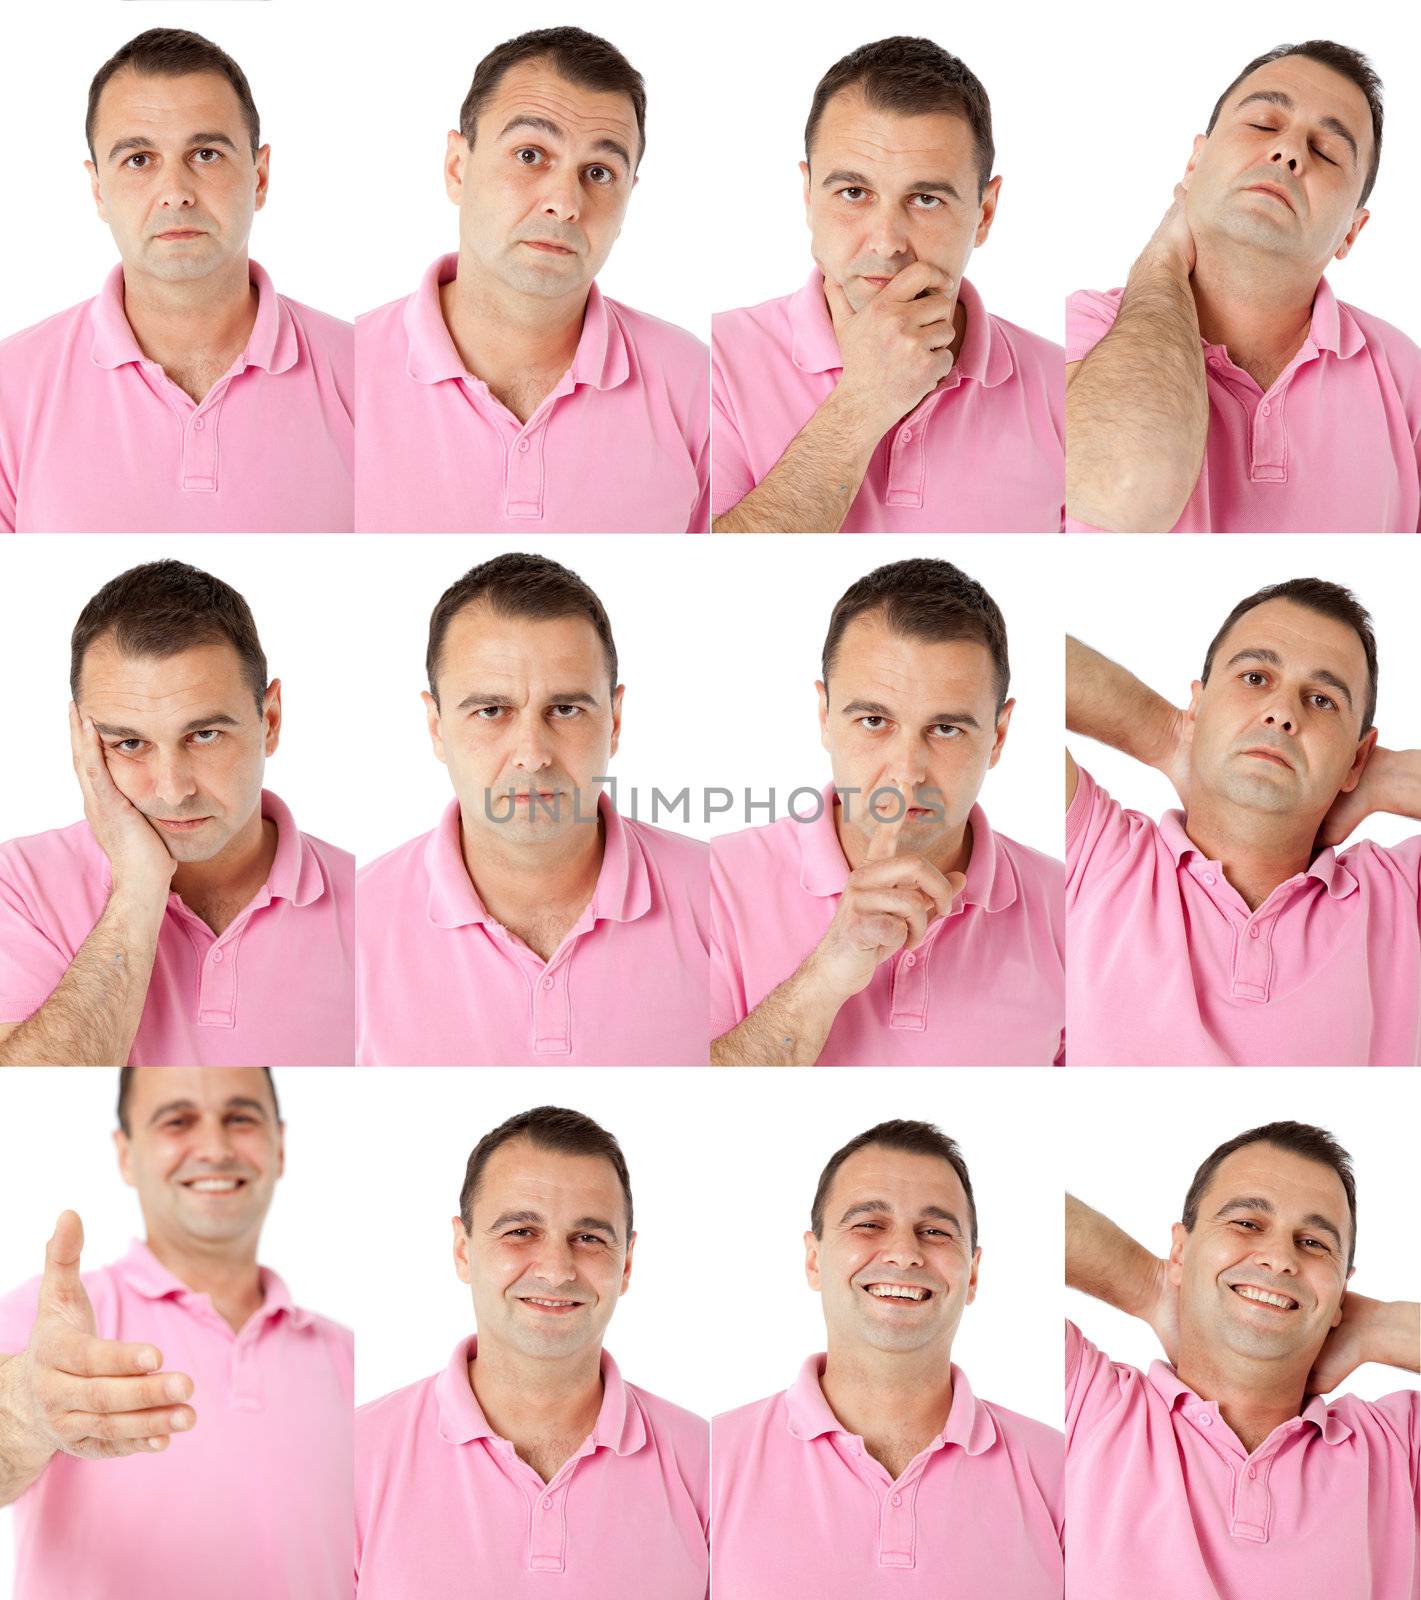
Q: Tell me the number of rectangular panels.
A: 12